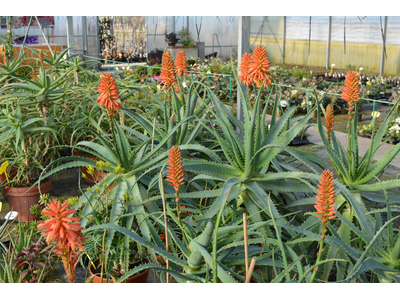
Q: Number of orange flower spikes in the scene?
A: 10